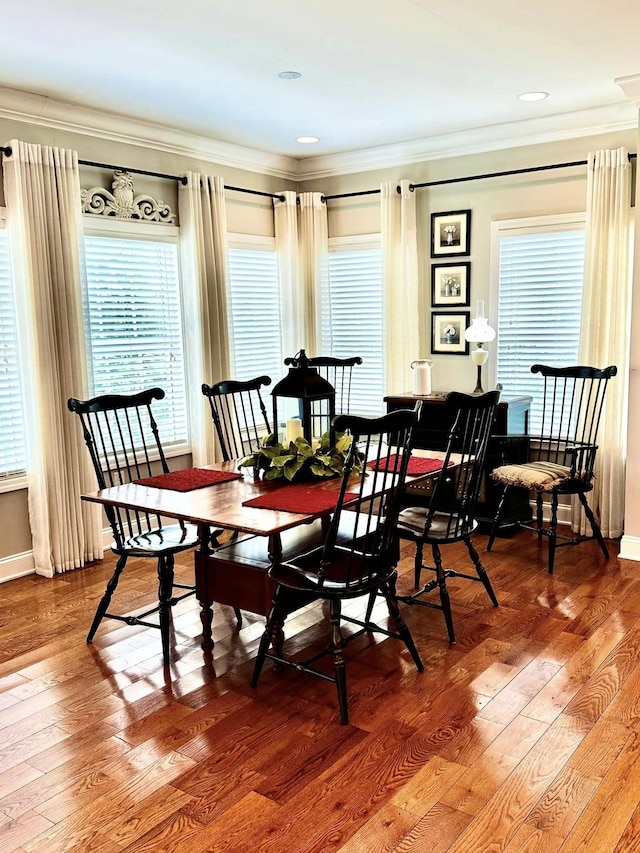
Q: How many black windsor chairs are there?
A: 6